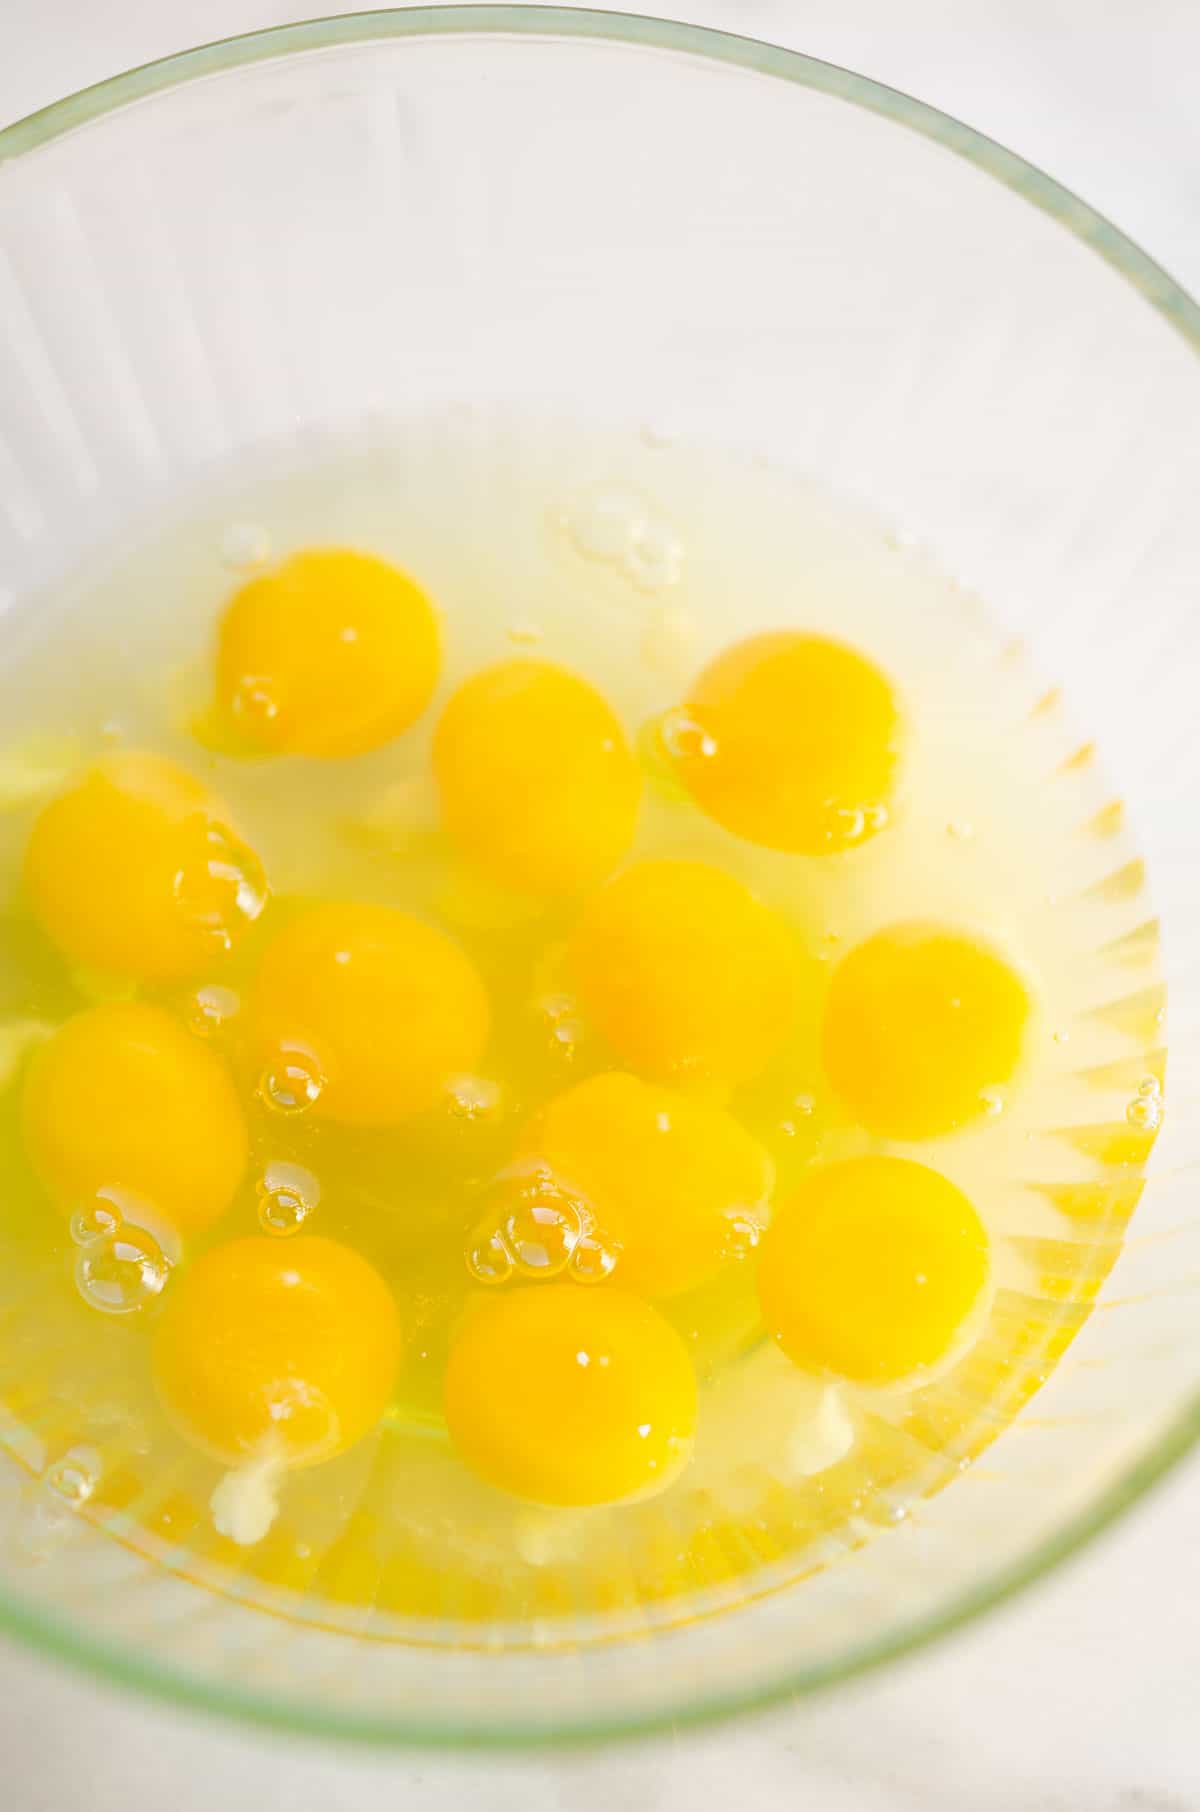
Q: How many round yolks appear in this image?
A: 12